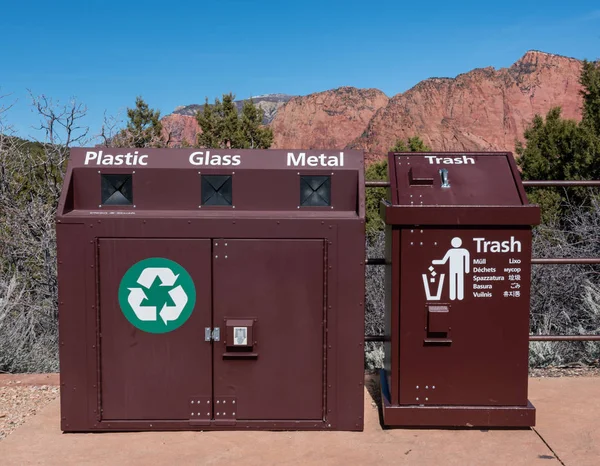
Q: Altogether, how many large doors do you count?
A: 3